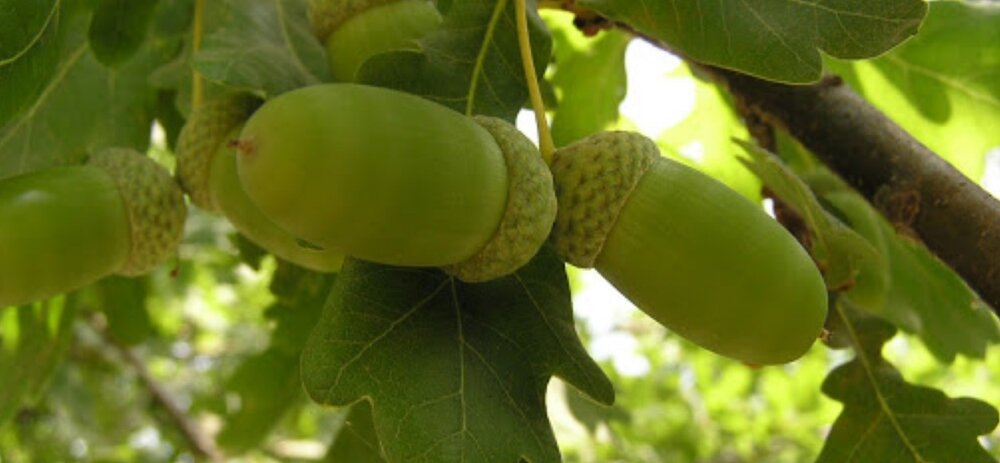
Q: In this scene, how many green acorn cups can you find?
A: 5